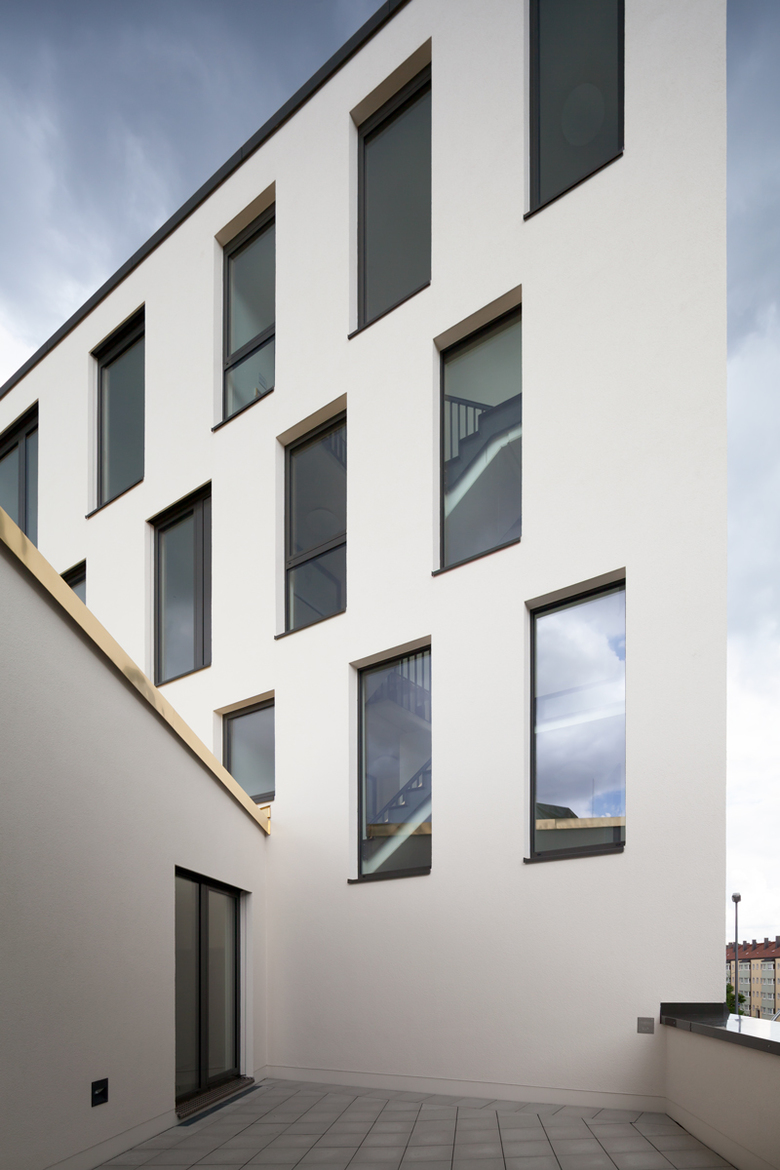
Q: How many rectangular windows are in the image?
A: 12